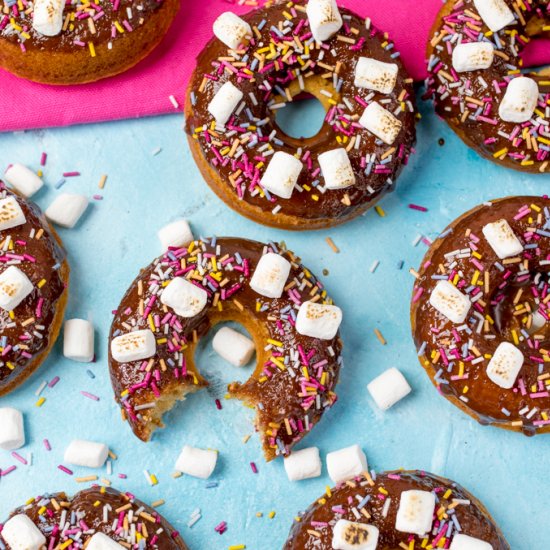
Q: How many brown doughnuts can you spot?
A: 8